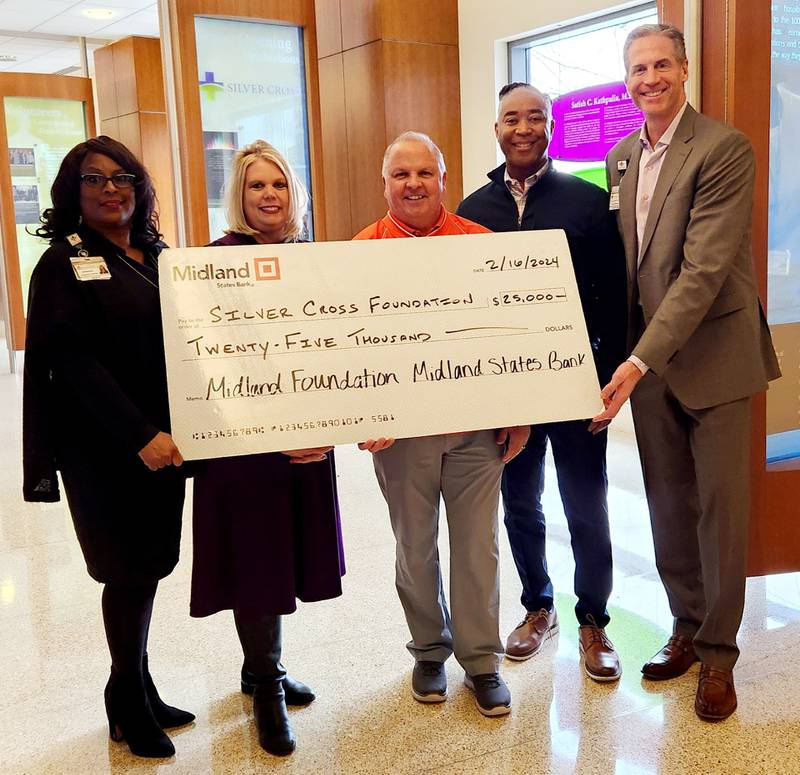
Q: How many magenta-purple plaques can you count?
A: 1